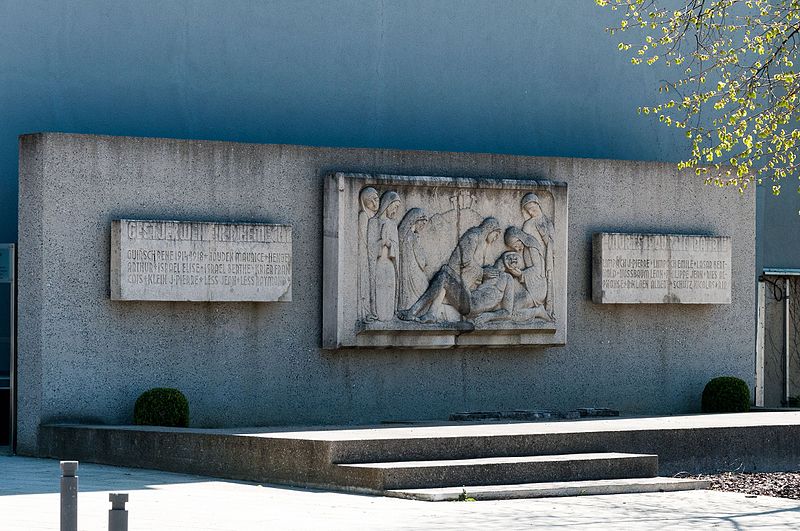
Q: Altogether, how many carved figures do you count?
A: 7